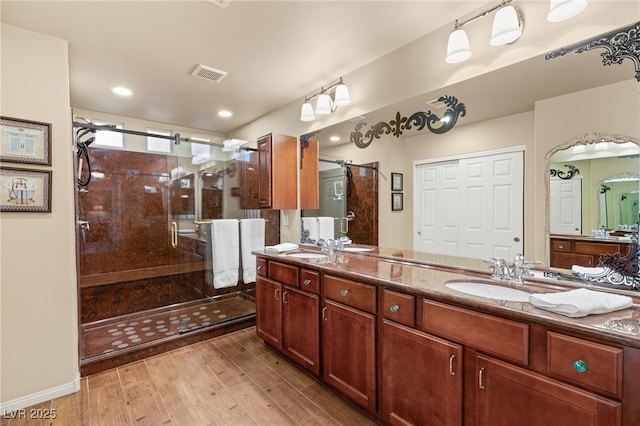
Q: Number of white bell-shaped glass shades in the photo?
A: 6